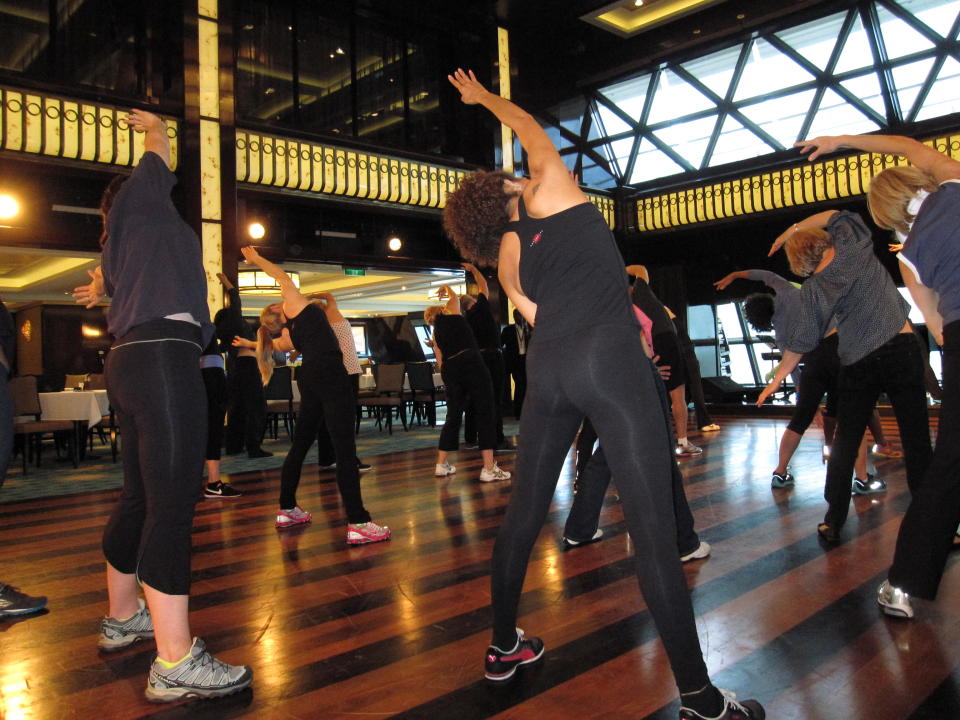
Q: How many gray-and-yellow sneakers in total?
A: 2